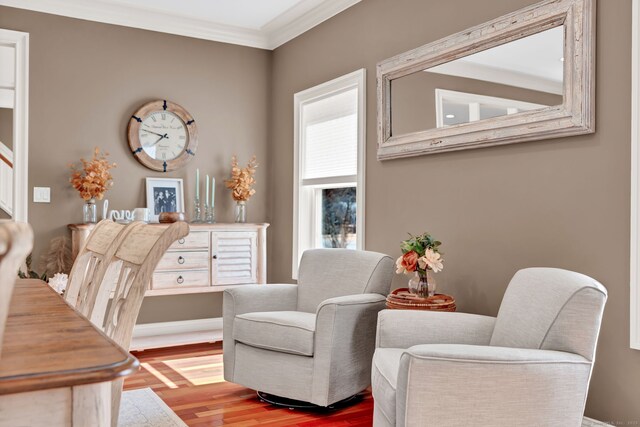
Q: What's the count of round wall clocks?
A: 1